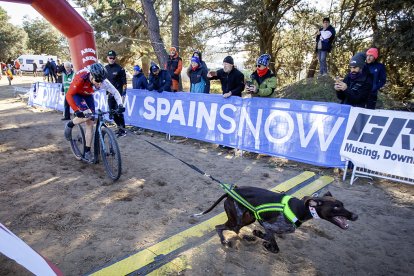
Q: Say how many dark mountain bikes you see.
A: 1